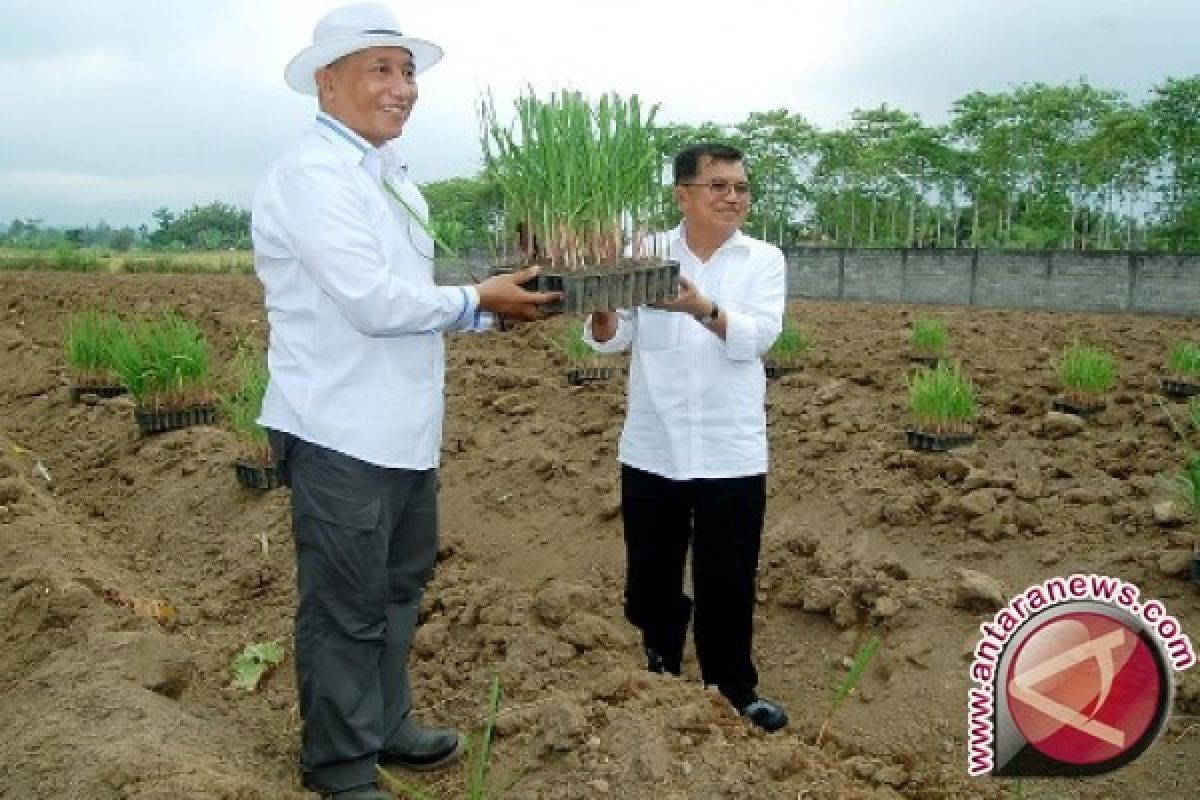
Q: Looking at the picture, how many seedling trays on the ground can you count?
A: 10